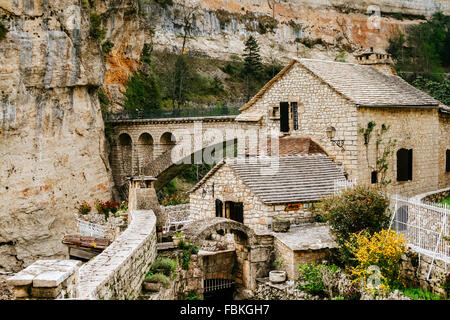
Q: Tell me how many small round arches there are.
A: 3